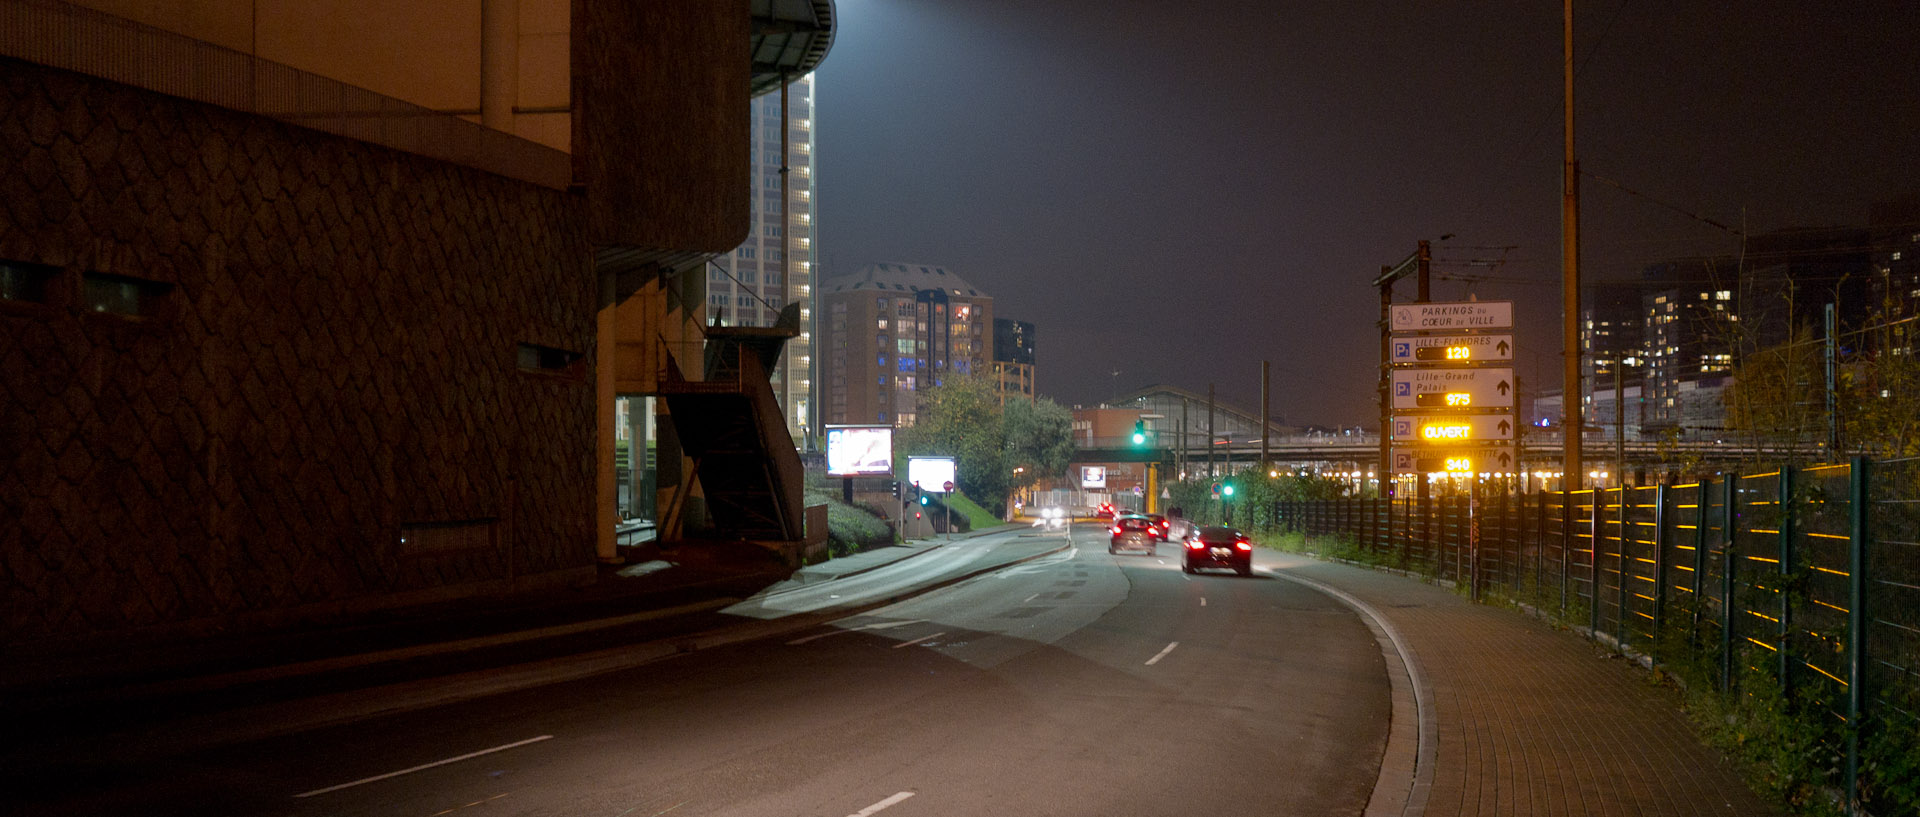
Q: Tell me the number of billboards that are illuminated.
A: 3